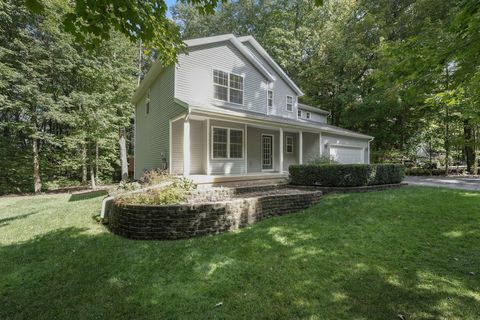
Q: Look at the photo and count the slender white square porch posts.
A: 3